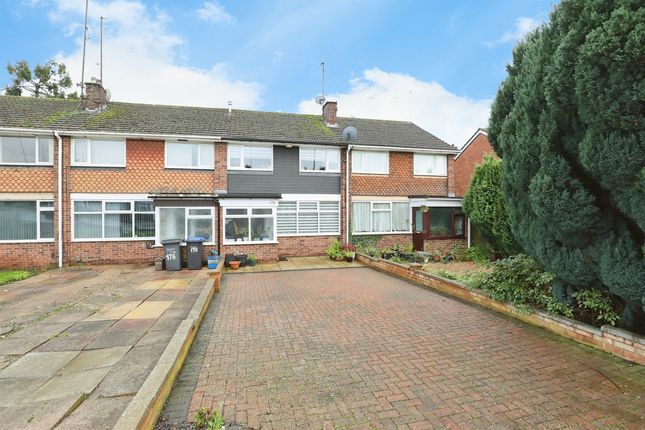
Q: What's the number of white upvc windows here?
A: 13